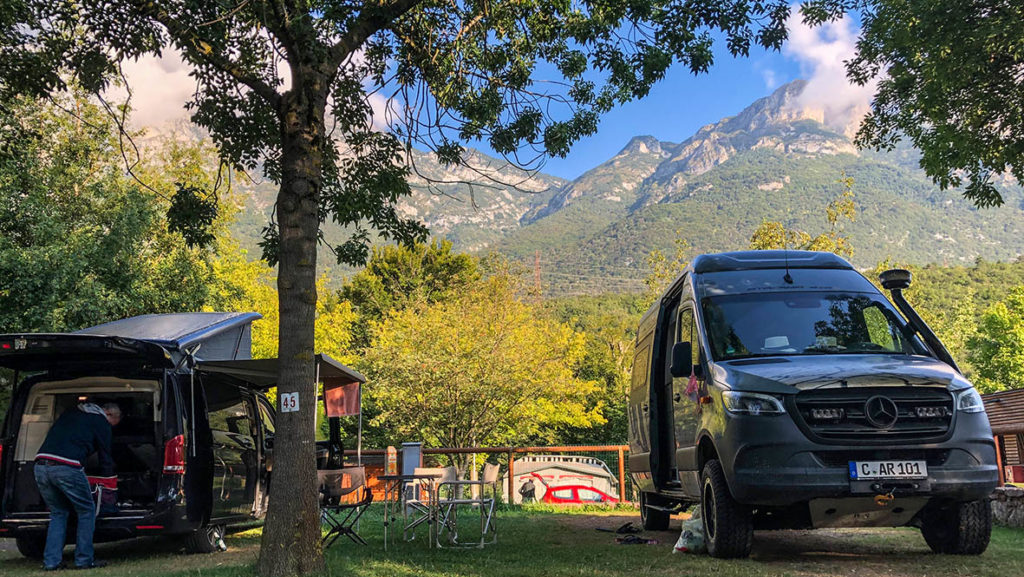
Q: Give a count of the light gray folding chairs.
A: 2